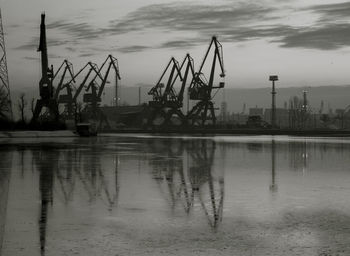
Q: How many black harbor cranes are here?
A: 7